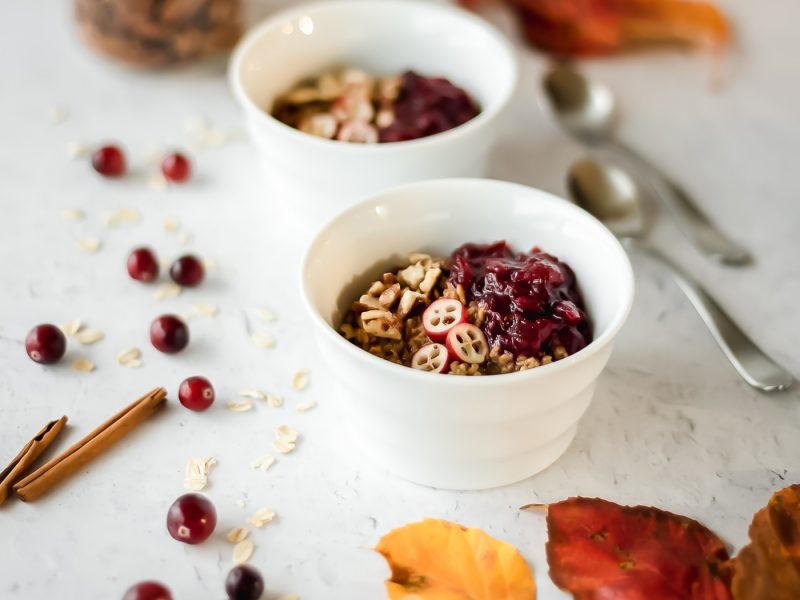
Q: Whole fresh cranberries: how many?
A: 10